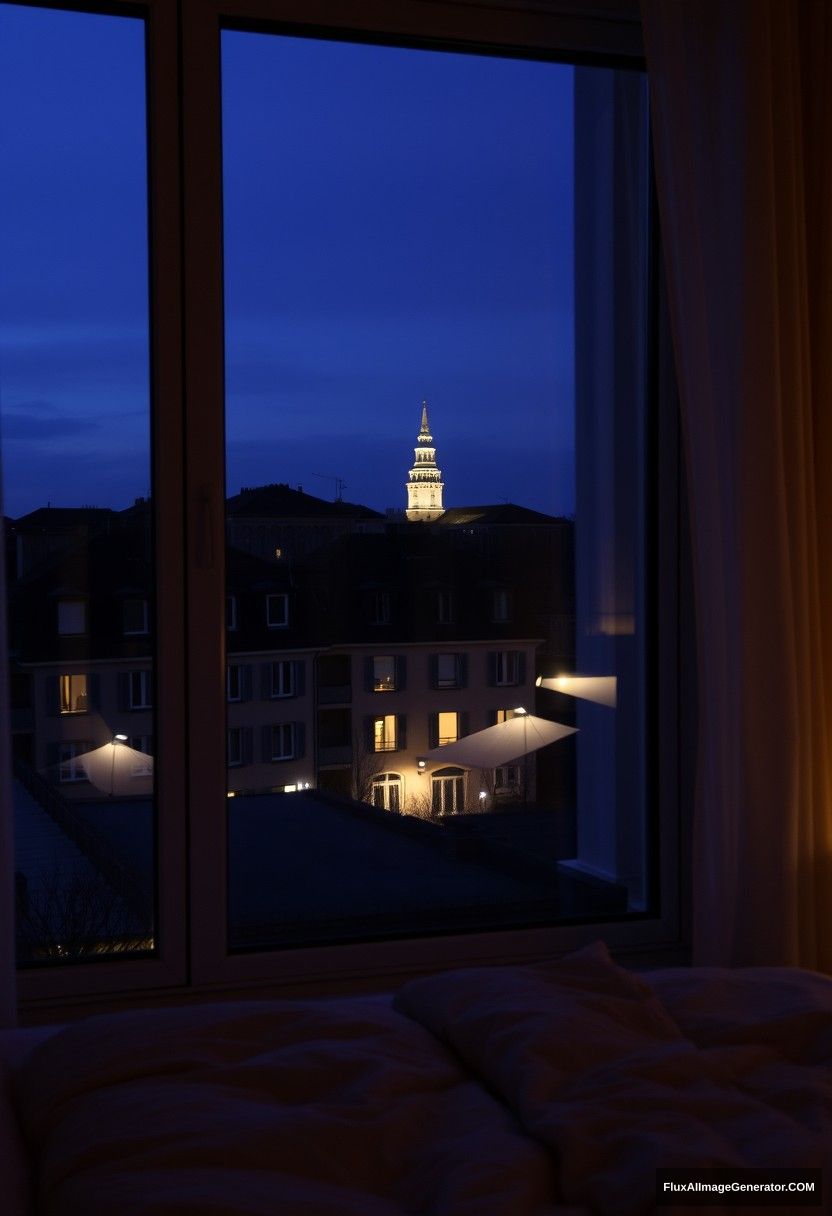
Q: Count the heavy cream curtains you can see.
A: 1